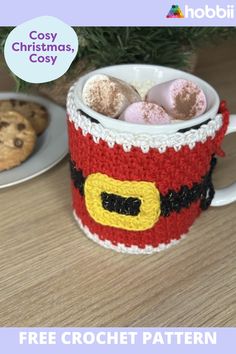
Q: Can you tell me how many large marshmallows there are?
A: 3